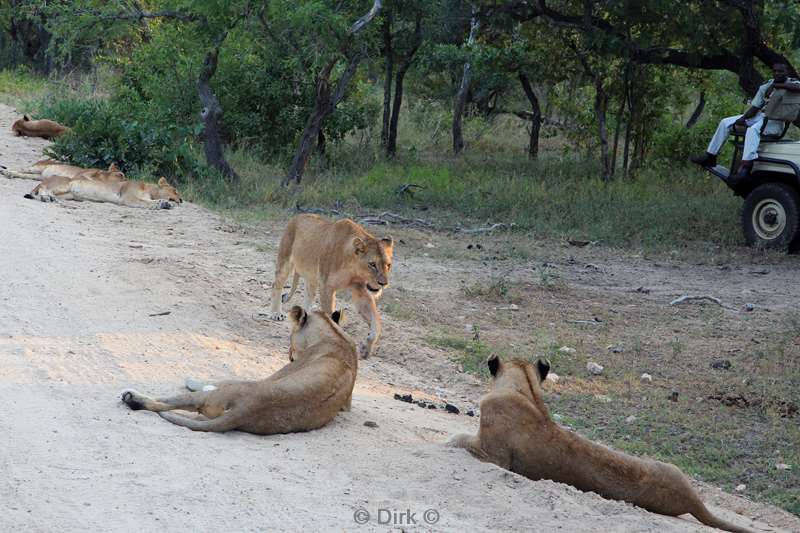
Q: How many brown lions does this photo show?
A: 6